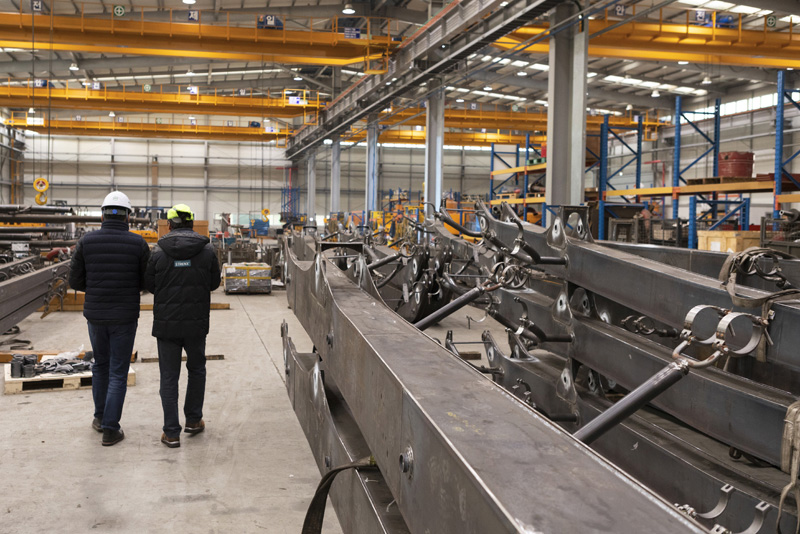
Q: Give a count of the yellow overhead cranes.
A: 6